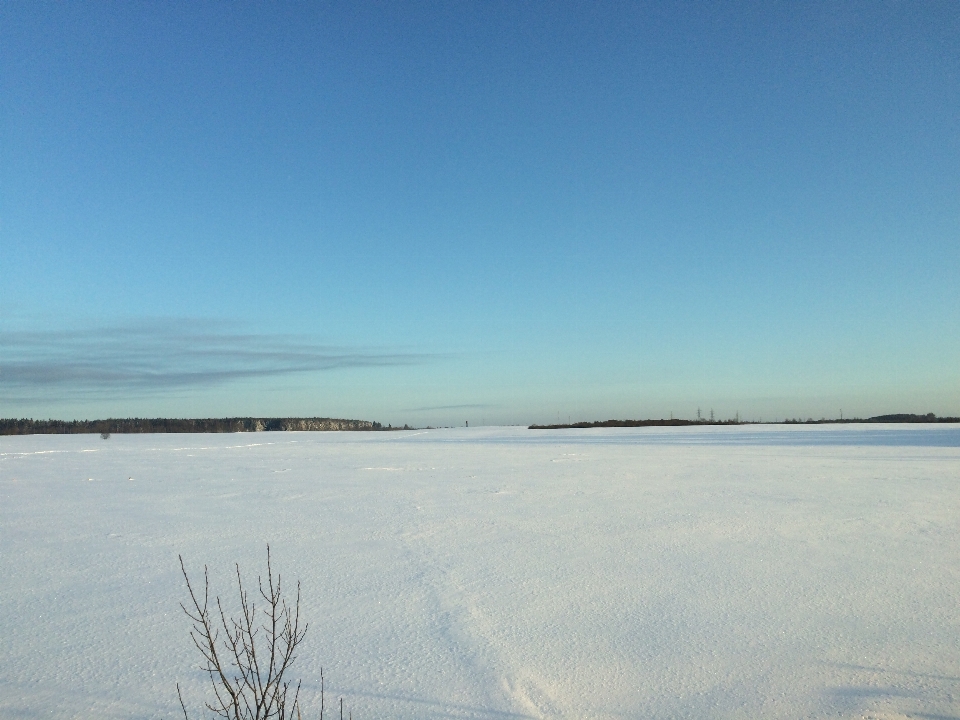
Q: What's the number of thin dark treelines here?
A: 2